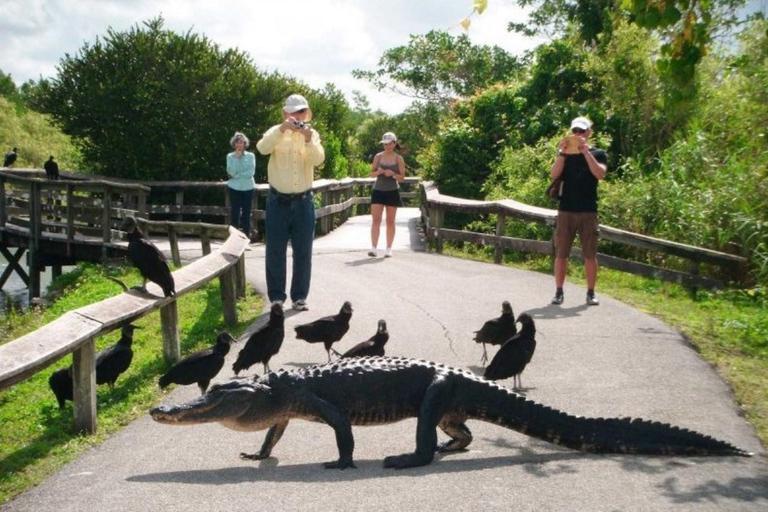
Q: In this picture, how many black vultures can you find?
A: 11